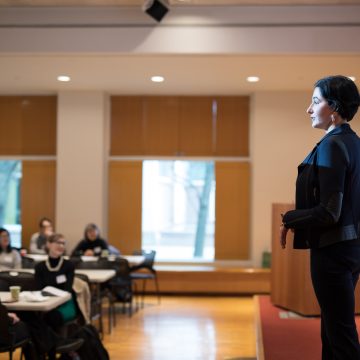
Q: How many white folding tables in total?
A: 3